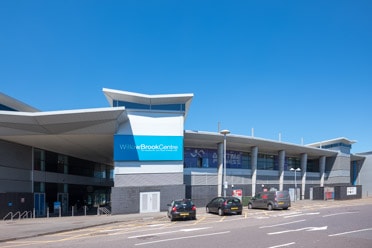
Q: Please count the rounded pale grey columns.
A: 5